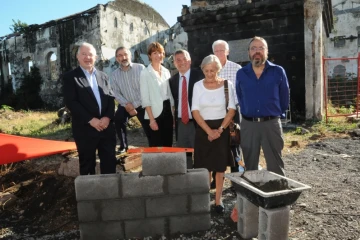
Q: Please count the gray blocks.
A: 13